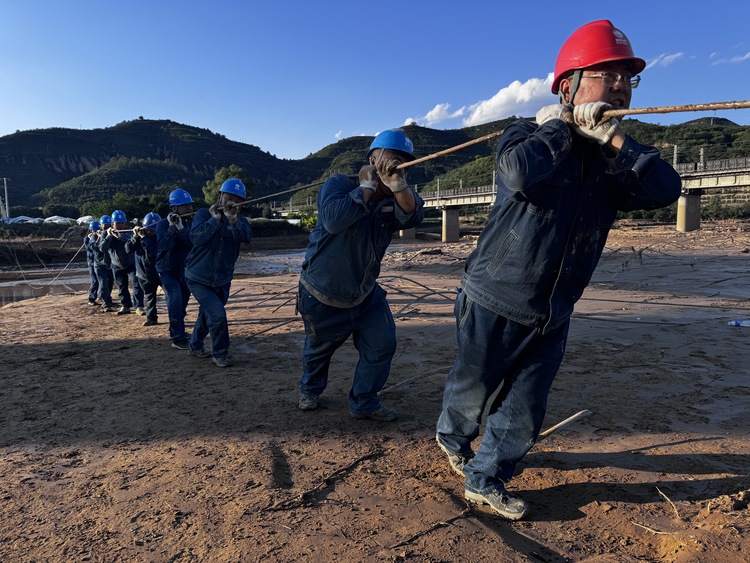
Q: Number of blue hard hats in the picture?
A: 7